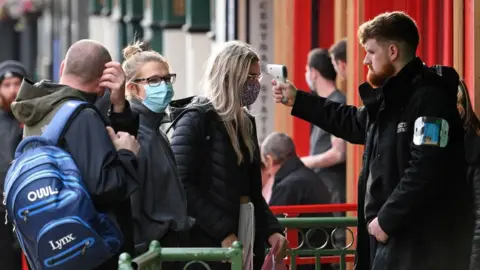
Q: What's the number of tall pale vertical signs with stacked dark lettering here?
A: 1